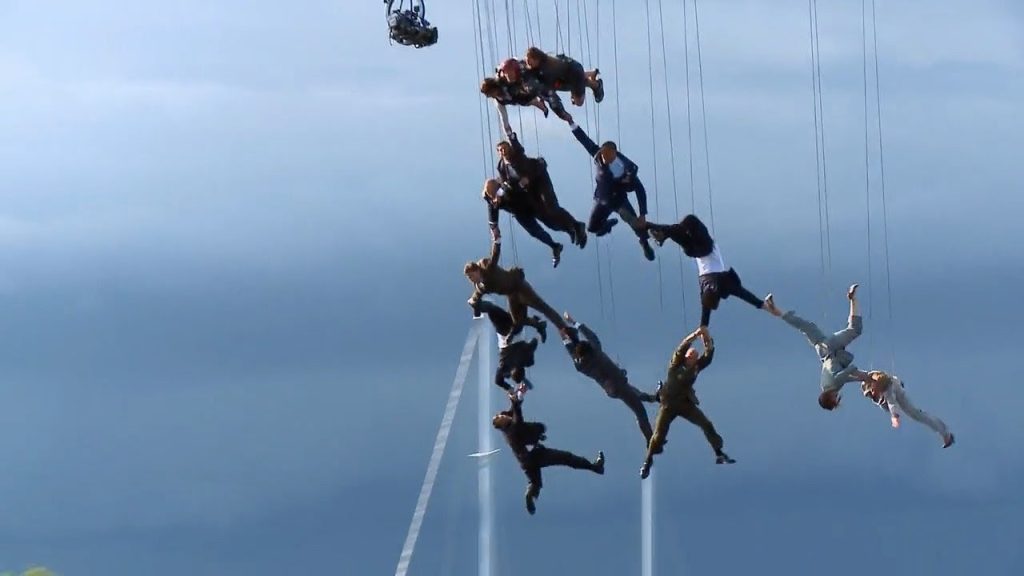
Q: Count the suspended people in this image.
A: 14